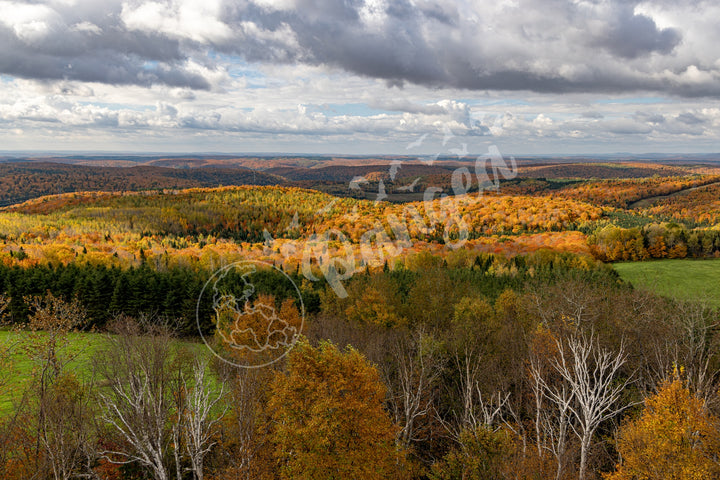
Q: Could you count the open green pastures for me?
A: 2